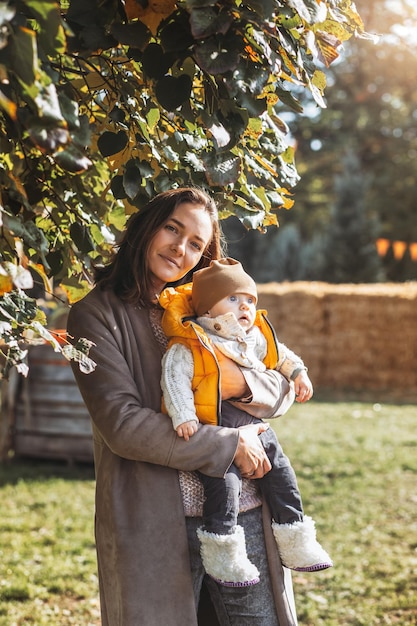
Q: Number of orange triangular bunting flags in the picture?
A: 3